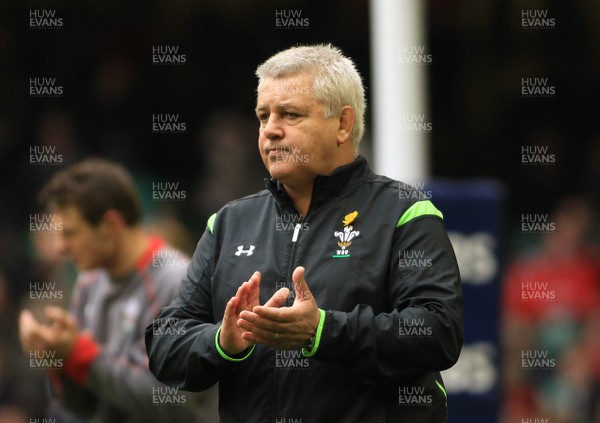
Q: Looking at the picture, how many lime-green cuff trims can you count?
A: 2